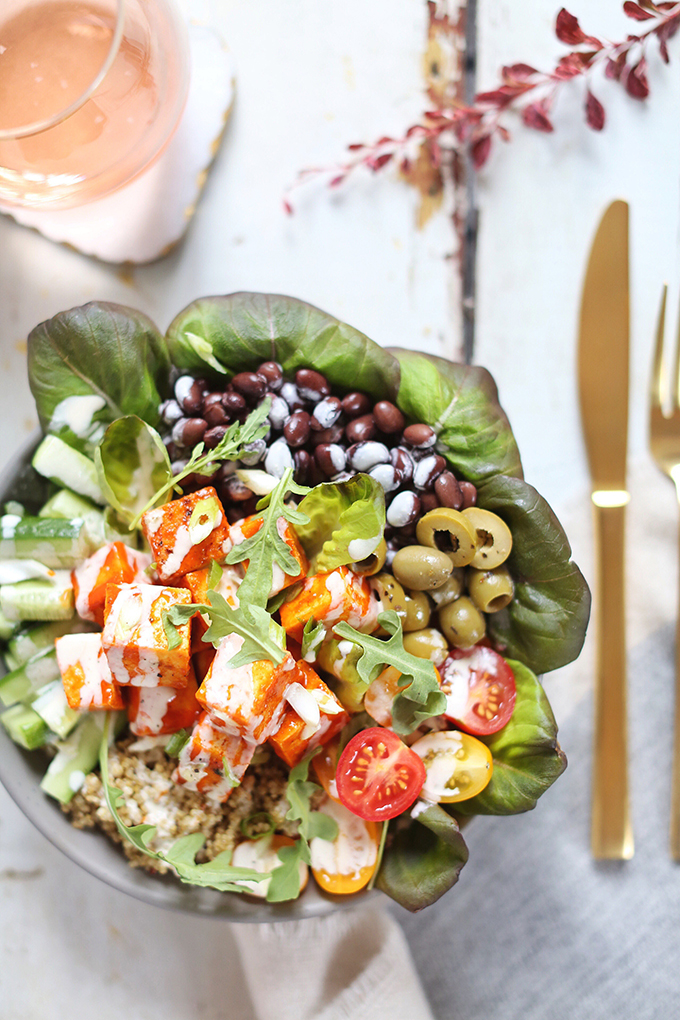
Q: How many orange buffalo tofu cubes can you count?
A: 11